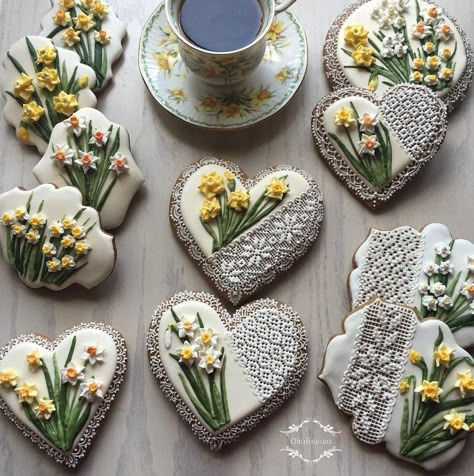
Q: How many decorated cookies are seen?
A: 11